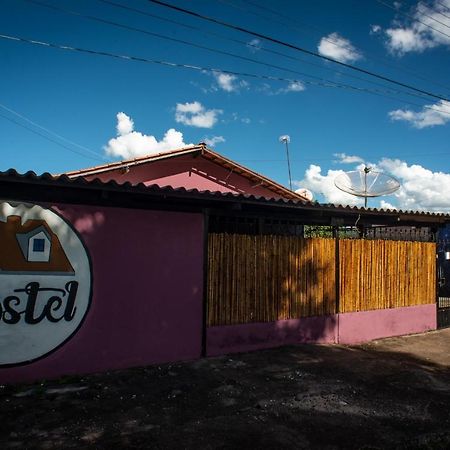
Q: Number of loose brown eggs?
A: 0